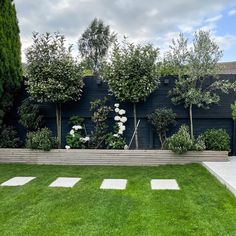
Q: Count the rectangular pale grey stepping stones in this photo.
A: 4